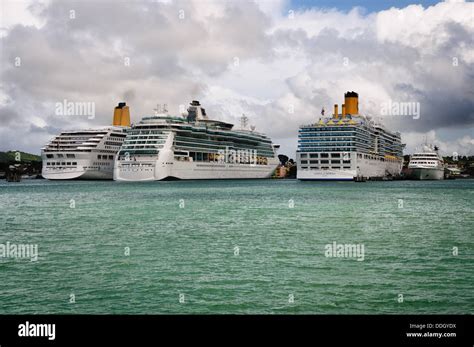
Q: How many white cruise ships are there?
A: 4